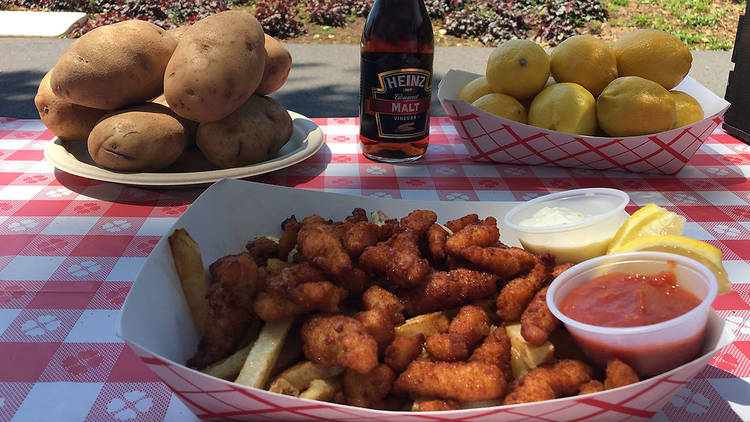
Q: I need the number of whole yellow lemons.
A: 8